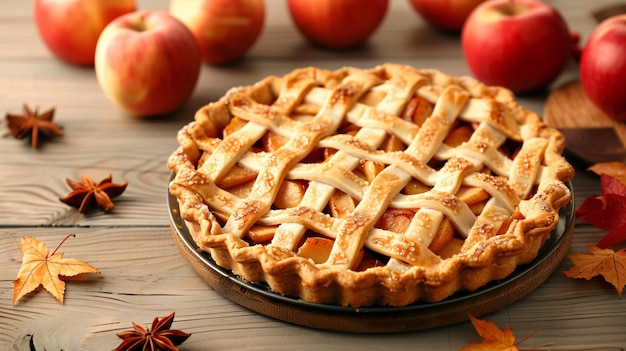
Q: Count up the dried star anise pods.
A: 3